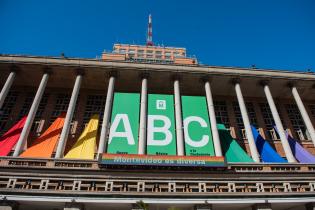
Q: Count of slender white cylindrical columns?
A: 10